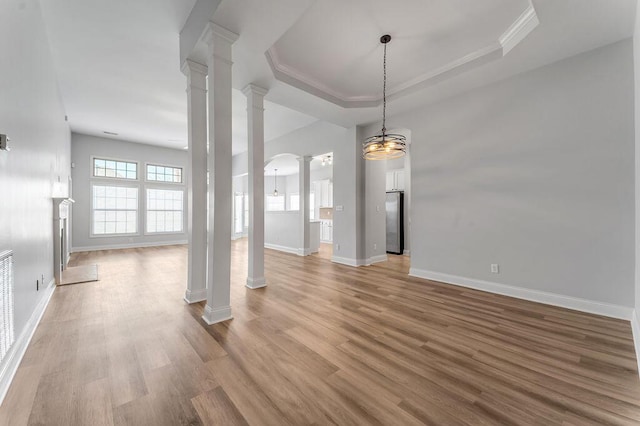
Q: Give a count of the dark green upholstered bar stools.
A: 0